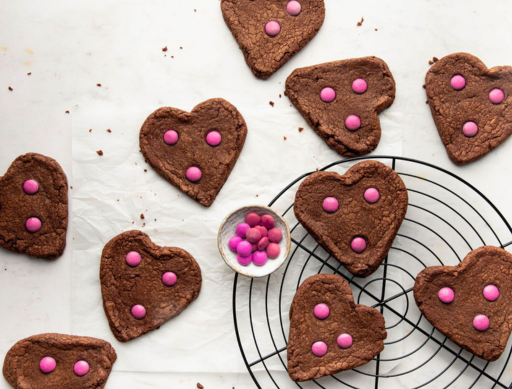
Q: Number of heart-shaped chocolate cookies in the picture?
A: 10